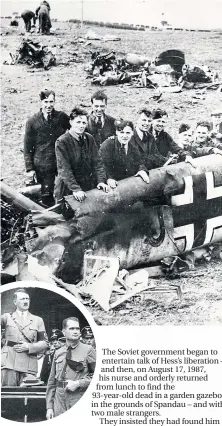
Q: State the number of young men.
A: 8